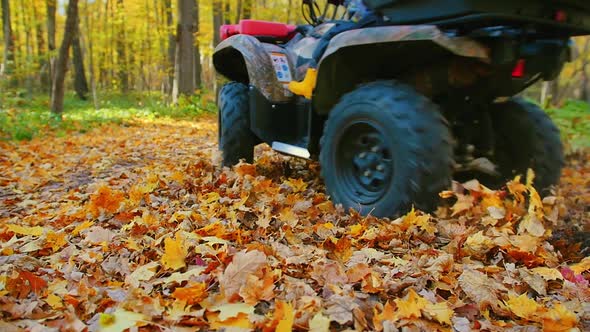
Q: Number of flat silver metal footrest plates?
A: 1